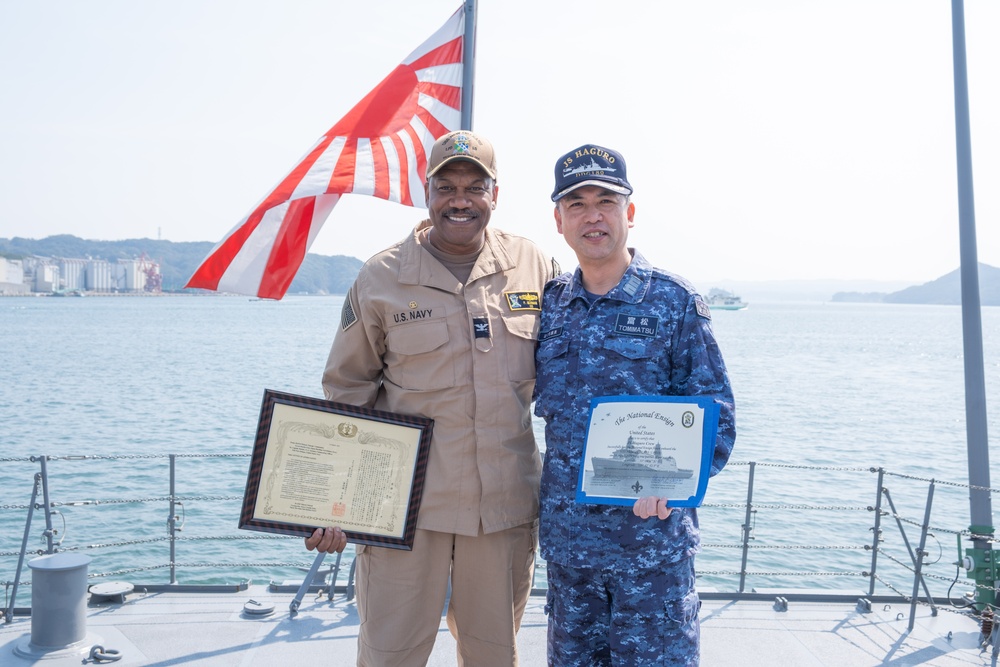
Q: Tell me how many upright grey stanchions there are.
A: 5